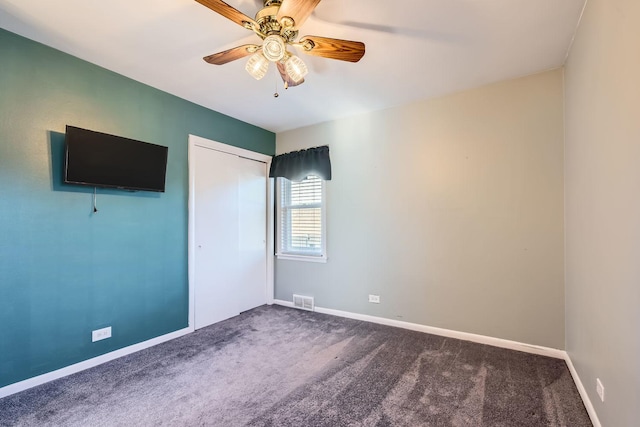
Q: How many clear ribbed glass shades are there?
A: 3